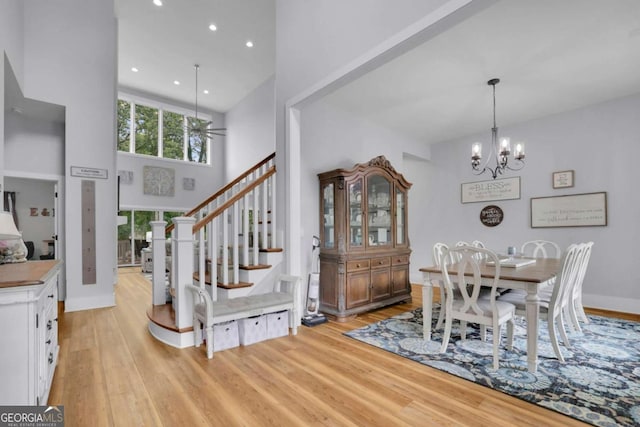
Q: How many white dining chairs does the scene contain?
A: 8